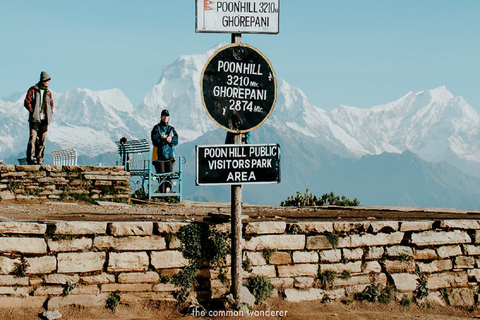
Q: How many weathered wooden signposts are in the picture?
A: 1